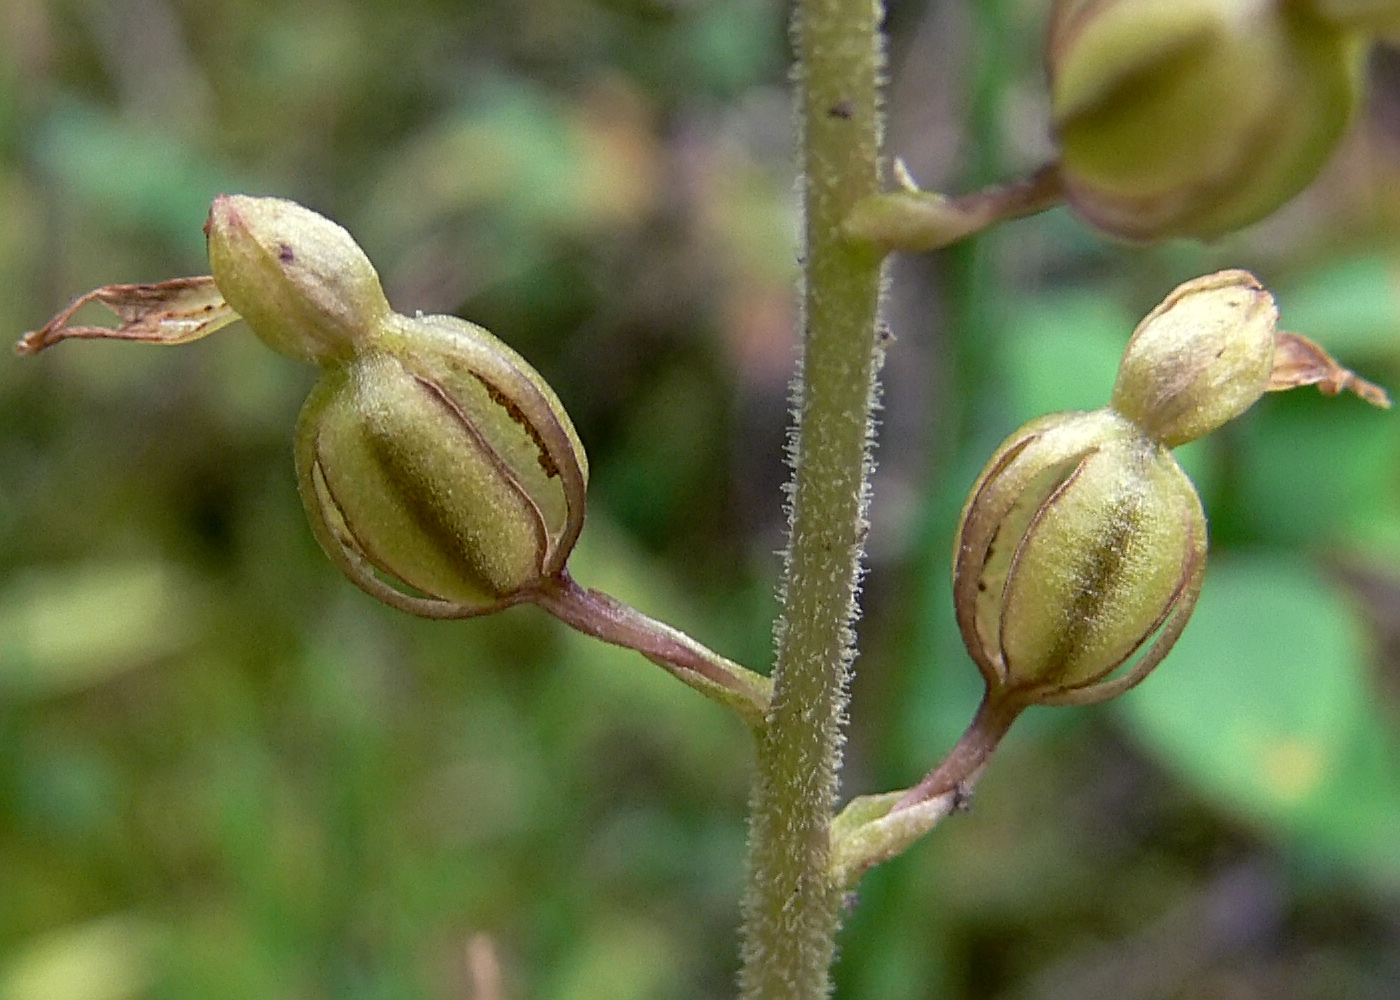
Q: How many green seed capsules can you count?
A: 3